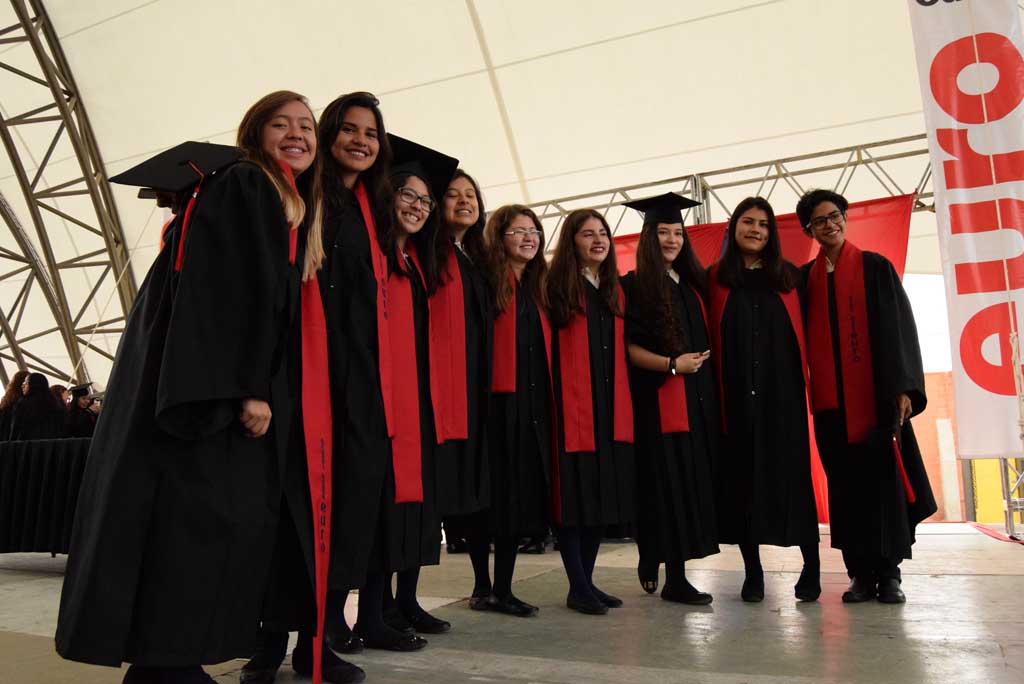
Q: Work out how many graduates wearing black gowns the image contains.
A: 9